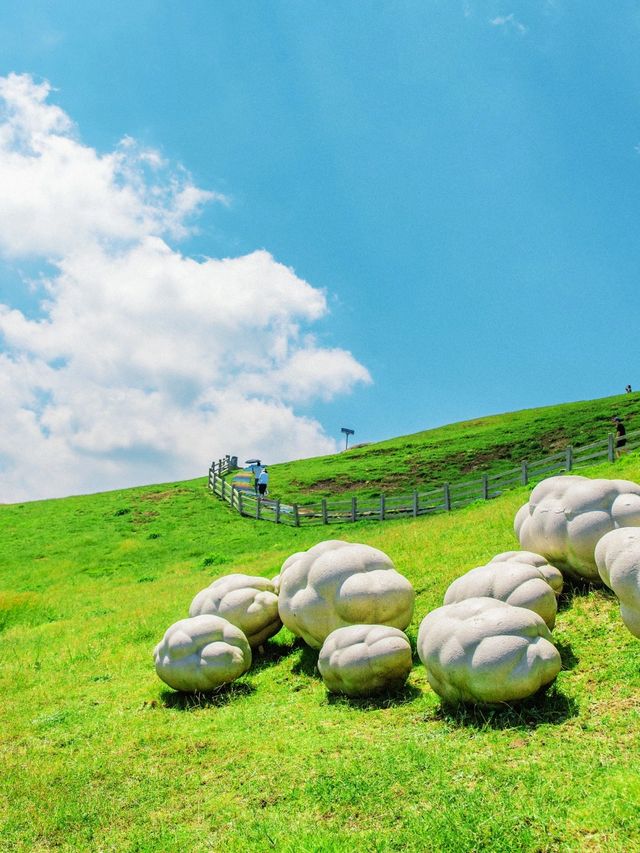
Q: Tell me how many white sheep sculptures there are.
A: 9